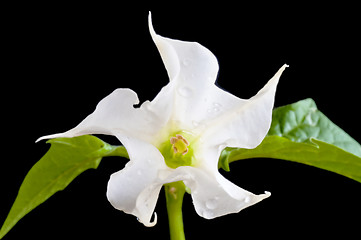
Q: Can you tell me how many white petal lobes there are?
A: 5